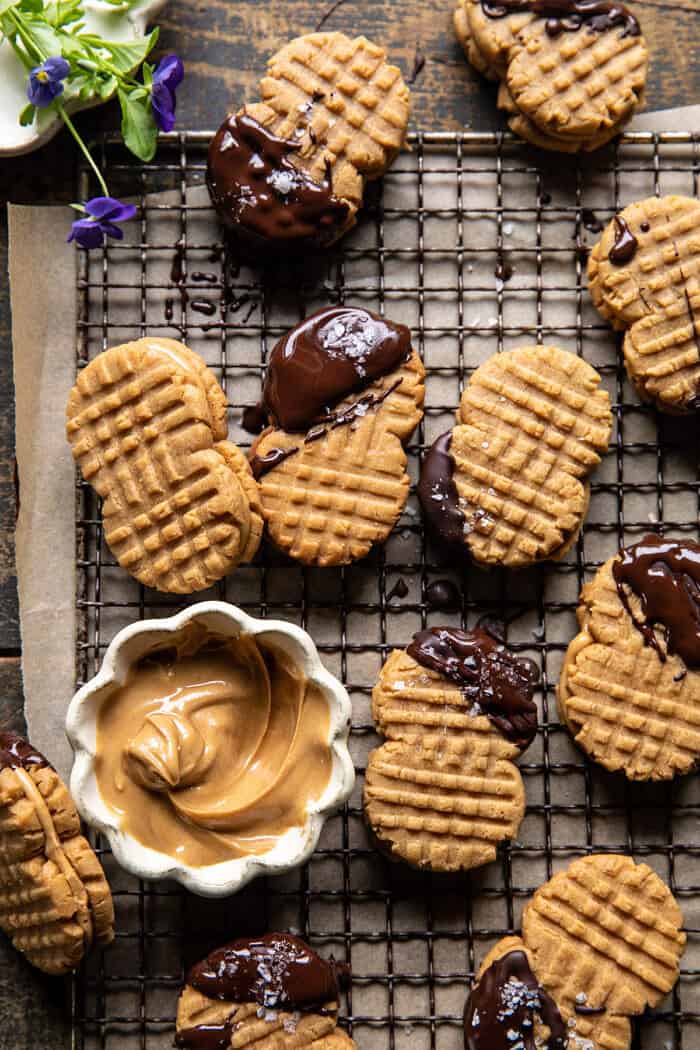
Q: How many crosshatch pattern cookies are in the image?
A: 11